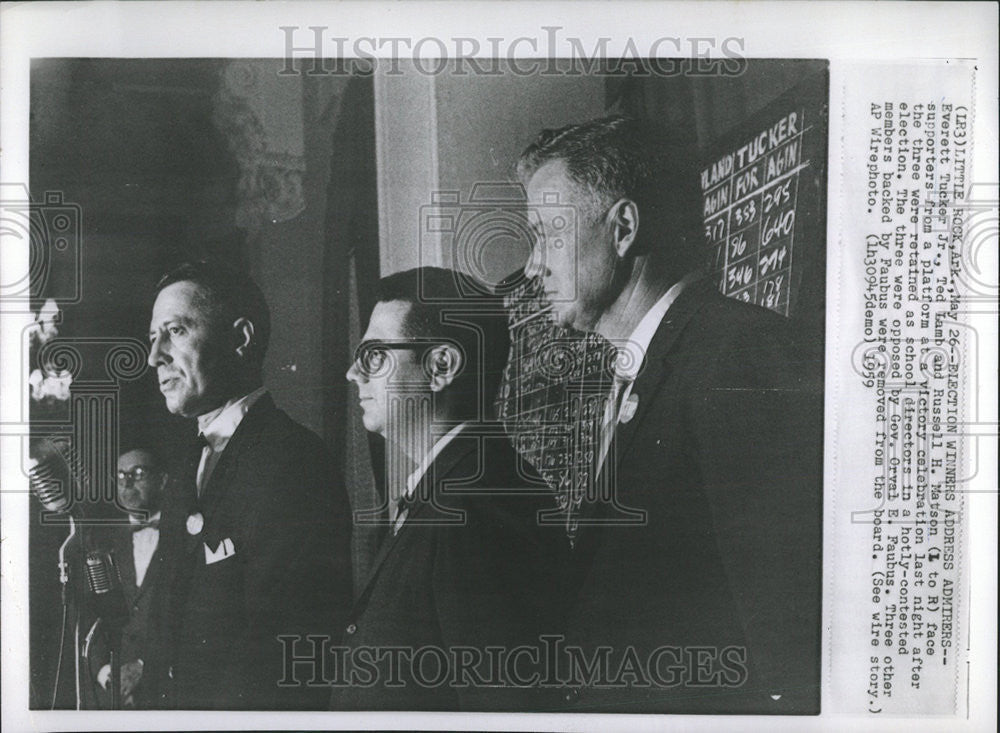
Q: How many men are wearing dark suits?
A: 4